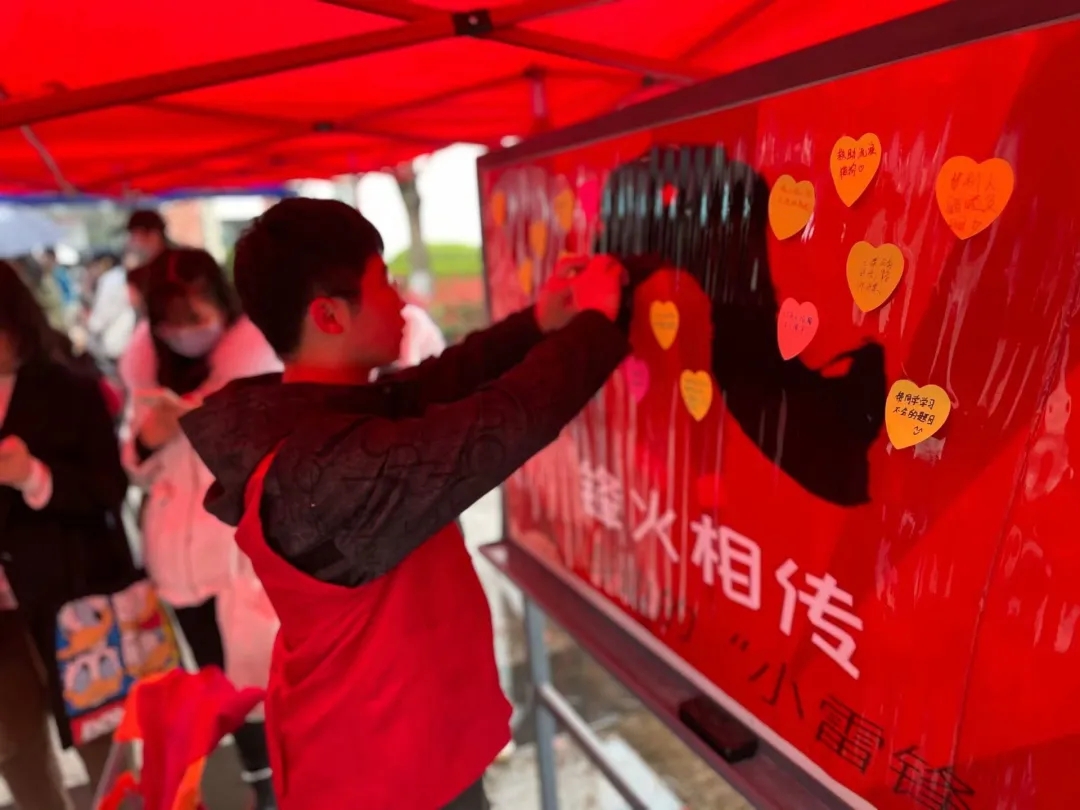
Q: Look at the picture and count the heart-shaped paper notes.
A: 14